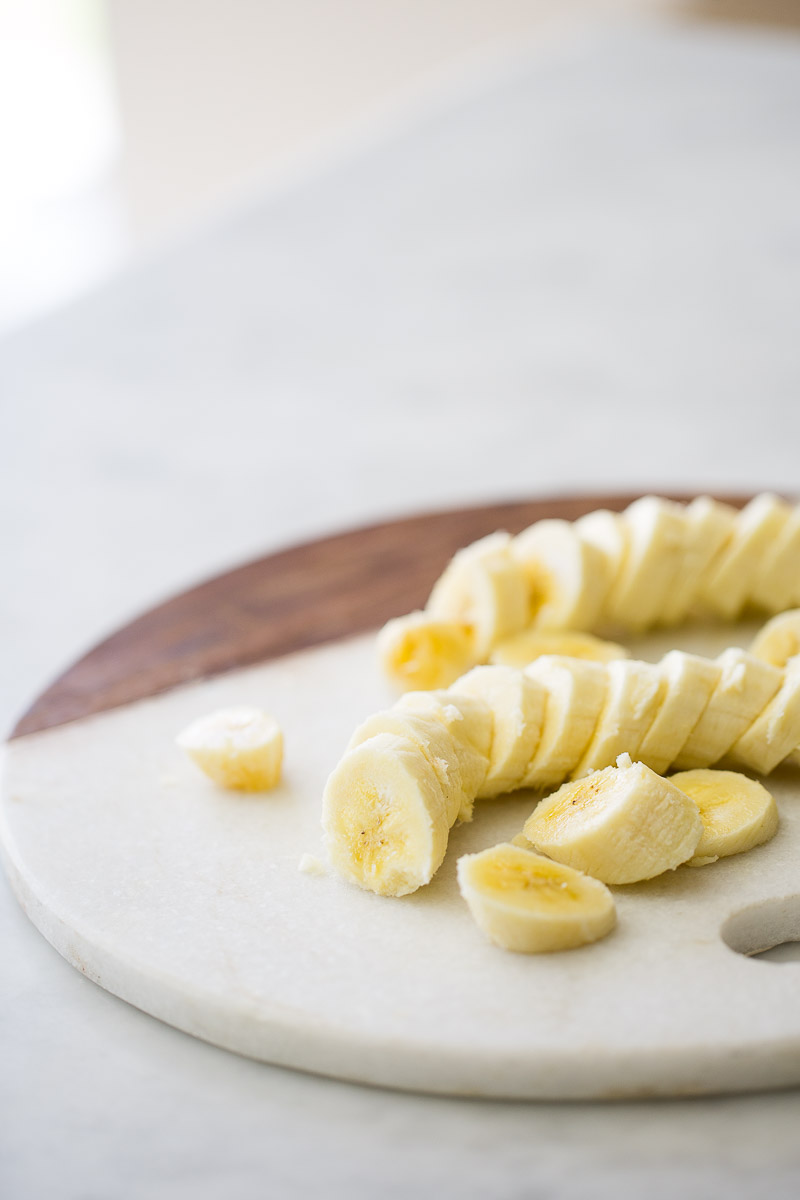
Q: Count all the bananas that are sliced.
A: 2